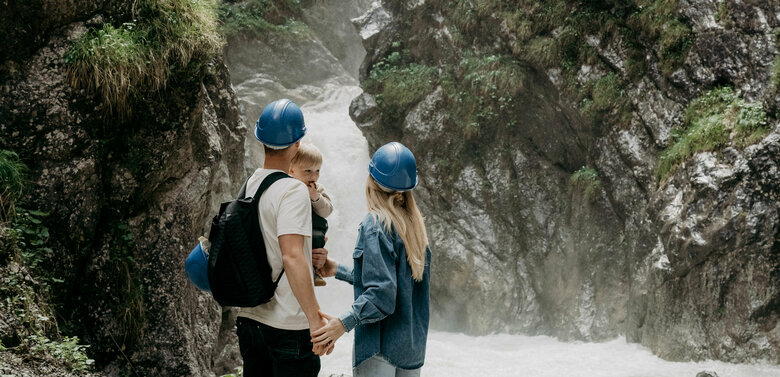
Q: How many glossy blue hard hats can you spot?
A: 3